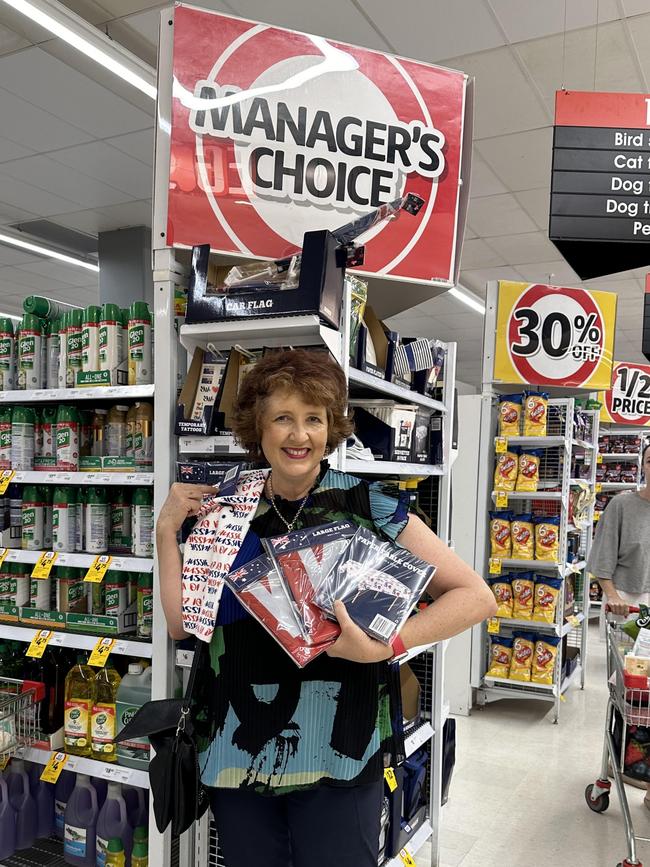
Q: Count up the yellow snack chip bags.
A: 13